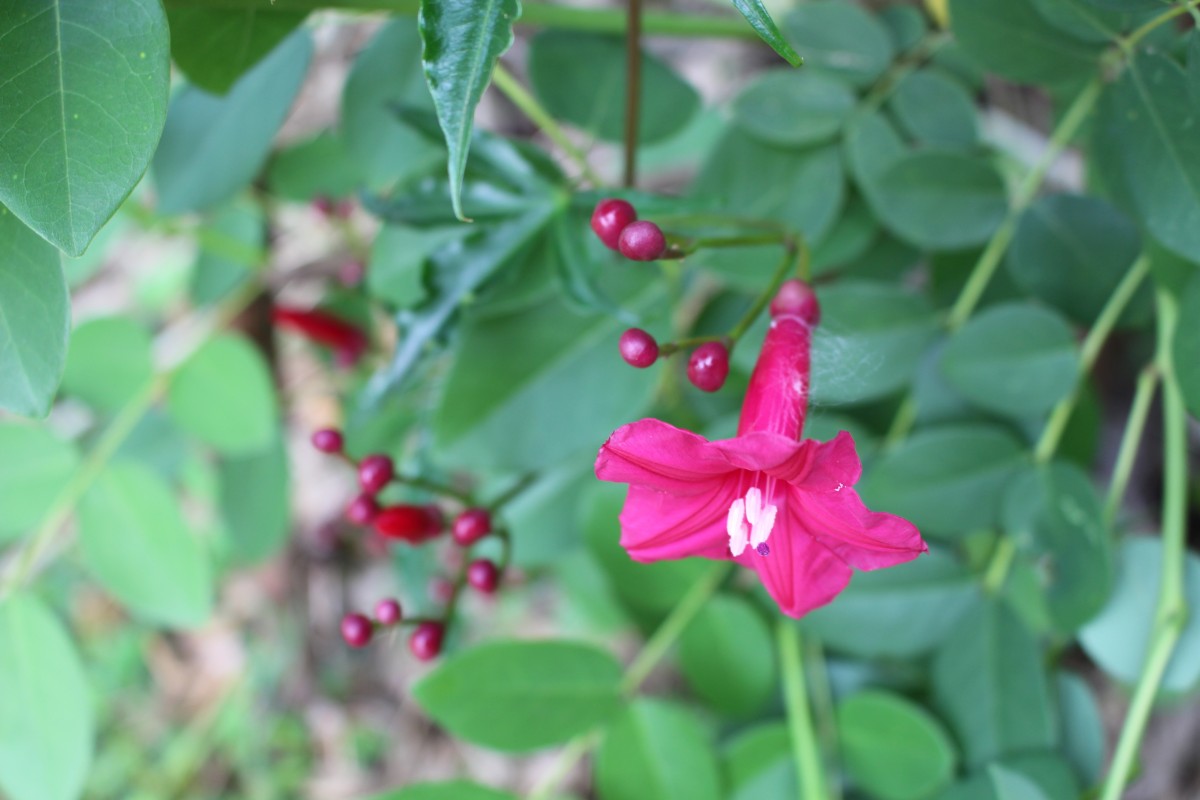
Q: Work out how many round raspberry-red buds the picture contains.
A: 12